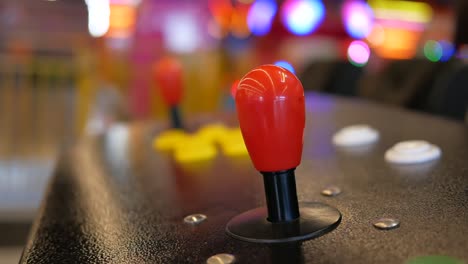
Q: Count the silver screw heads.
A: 4